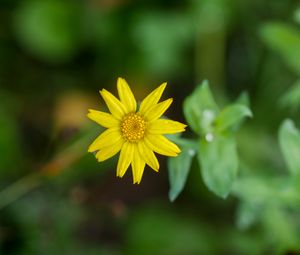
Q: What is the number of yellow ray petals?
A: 12